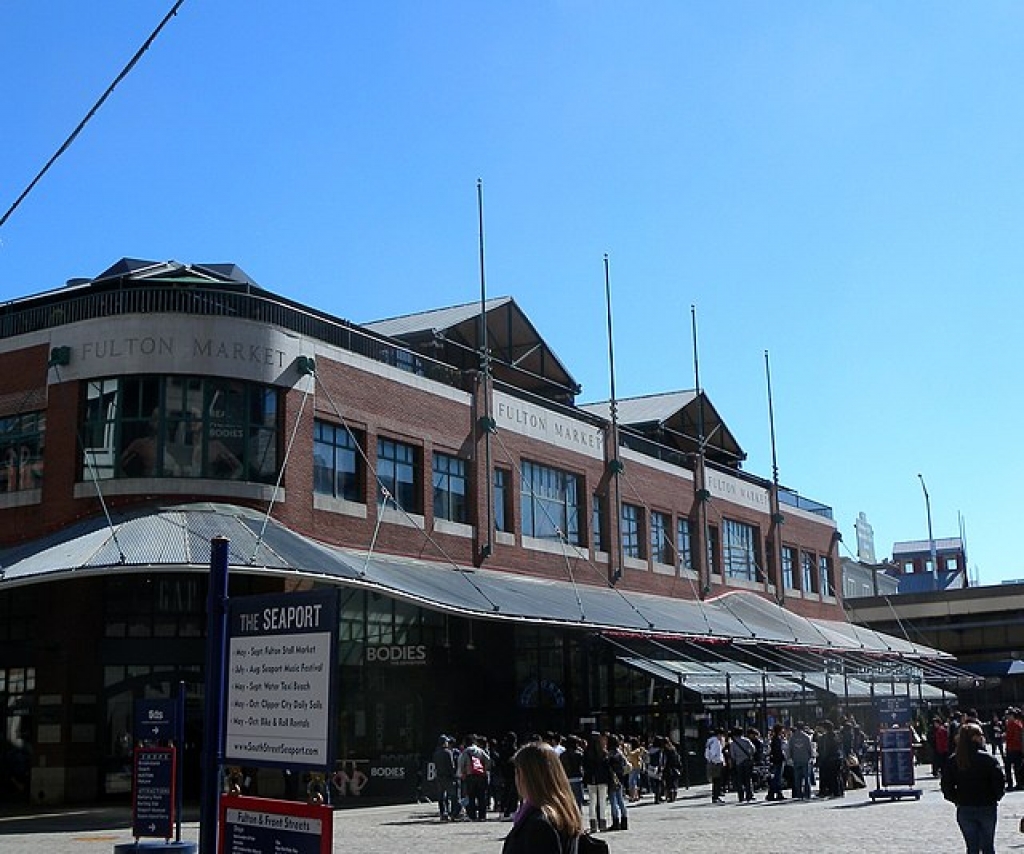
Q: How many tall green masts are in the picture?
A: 4